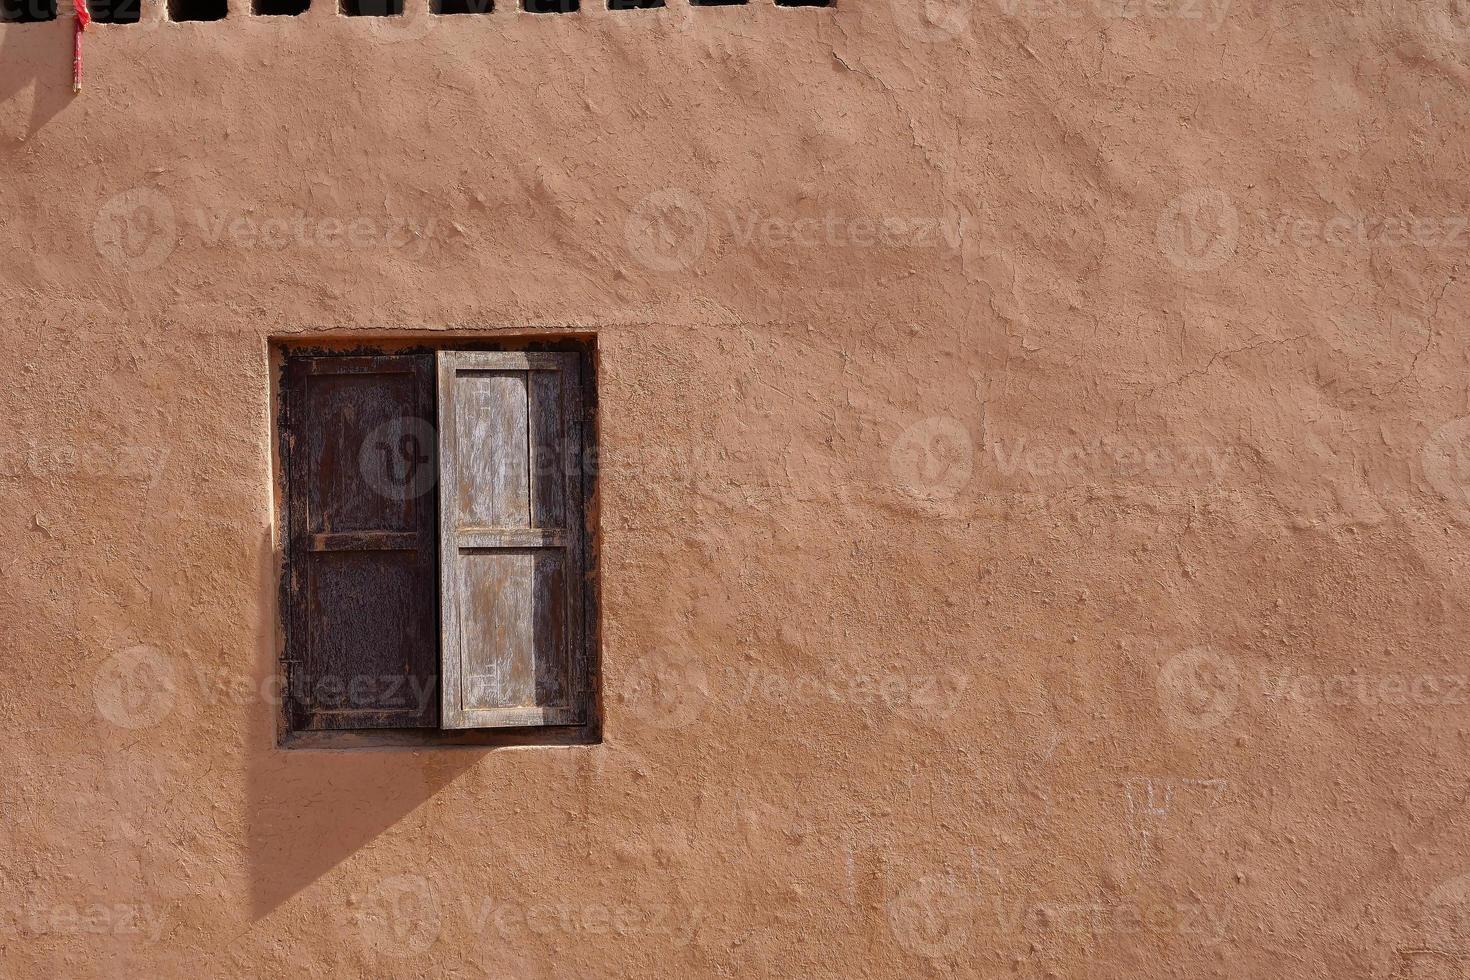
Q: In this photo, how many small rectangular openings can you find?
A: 10